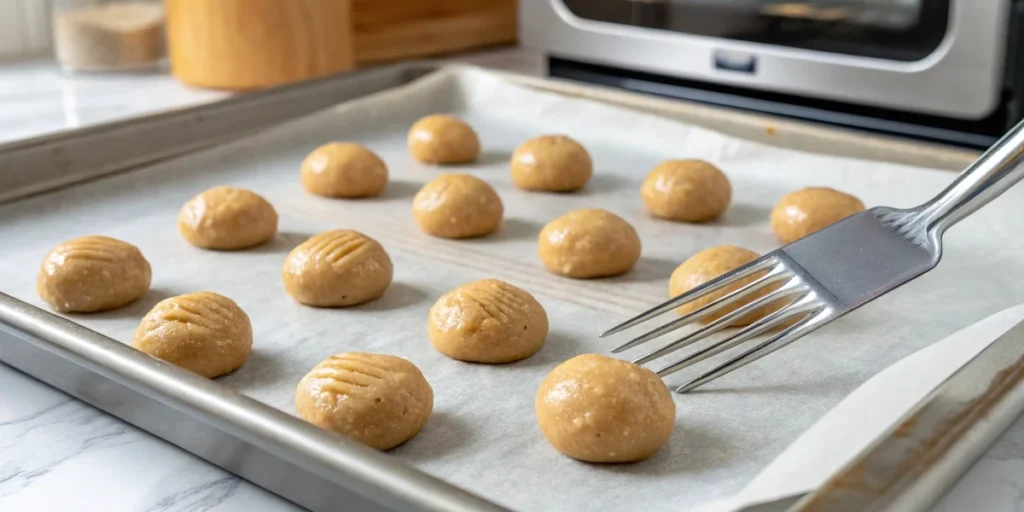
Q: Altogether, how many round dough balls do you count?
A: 15